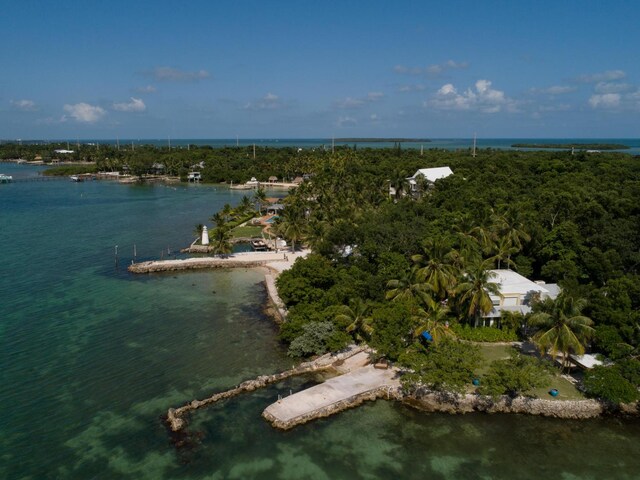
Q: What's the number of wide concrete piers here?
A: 1